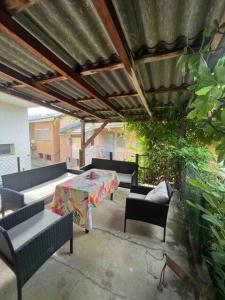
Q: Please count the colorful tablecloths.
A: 1